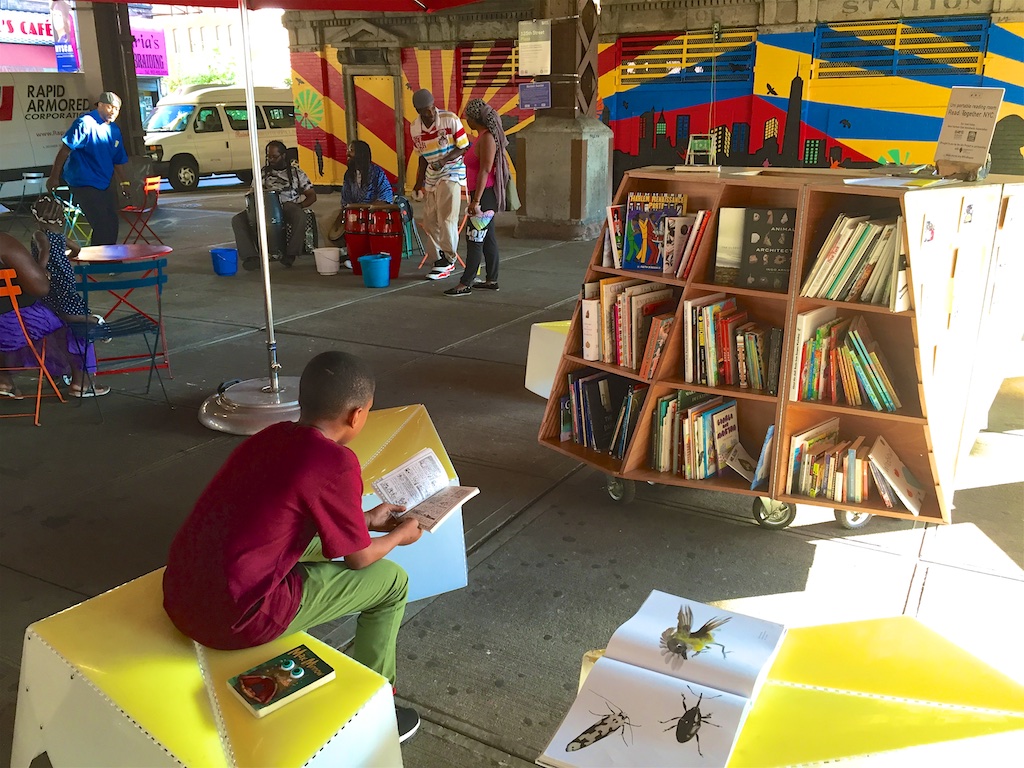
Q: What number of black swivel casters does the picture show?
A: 3